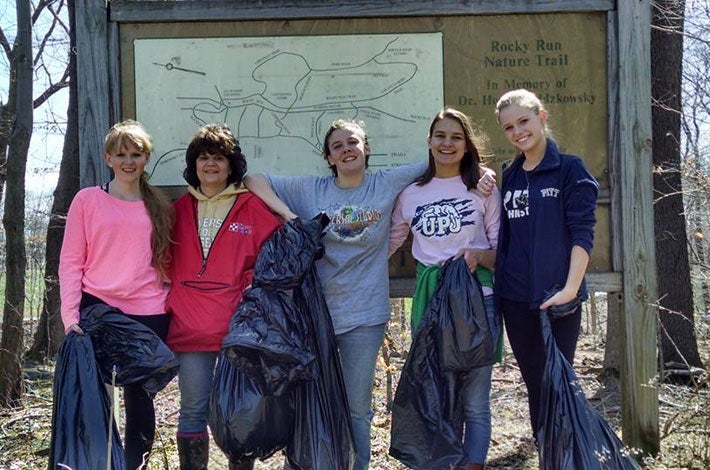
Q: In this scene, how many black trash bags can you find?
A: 5